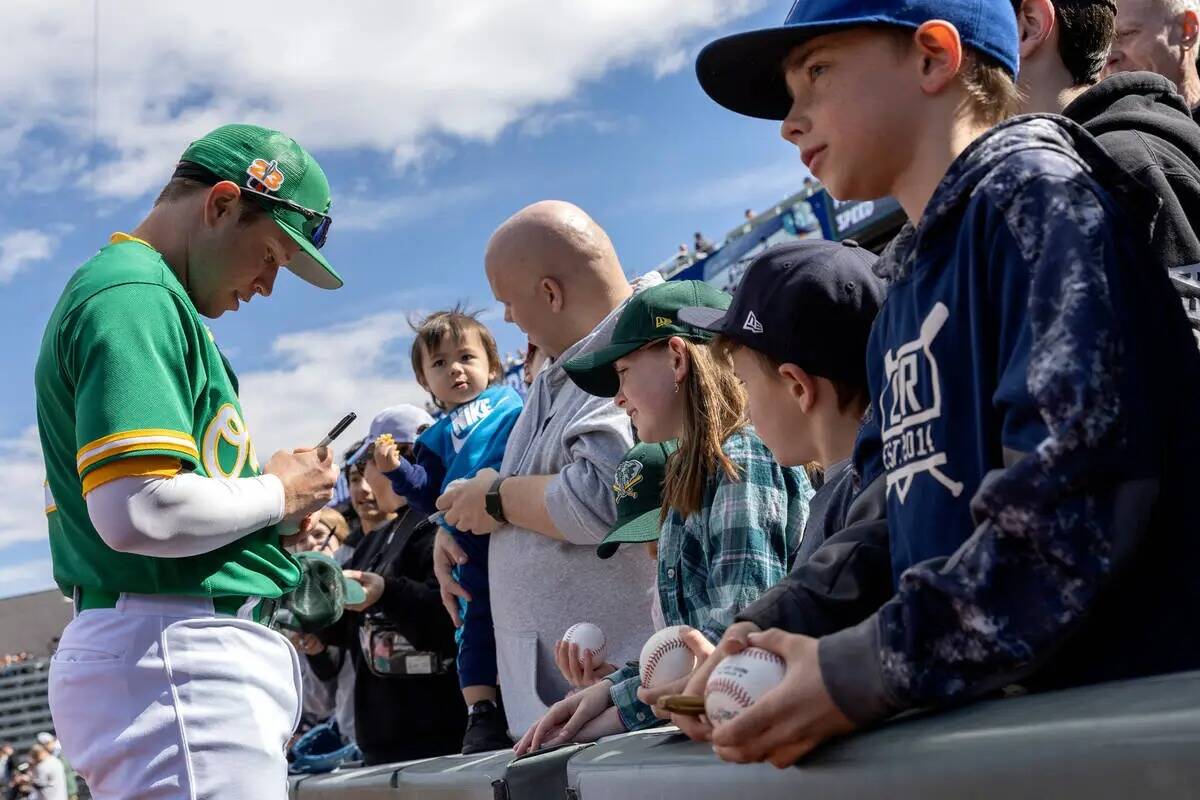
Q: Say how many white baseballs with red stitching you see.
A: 3